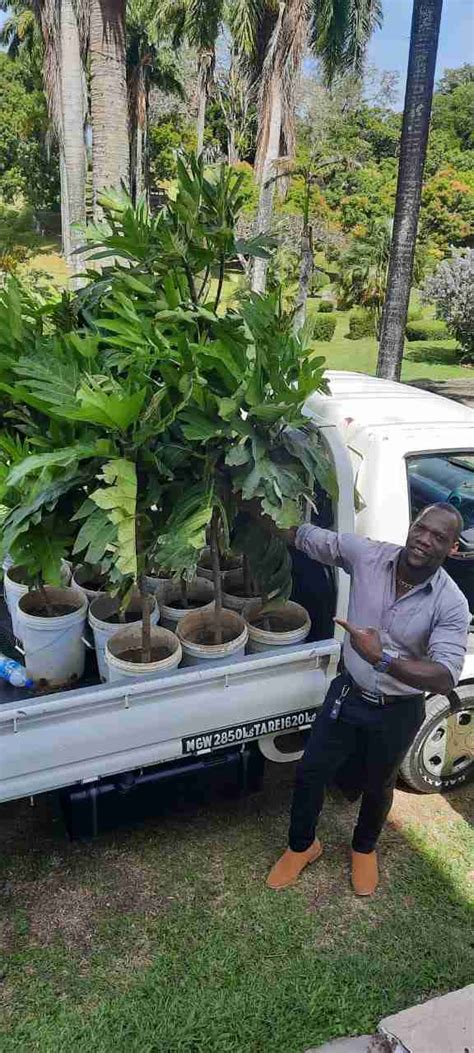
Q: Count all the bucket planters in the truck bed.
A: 11